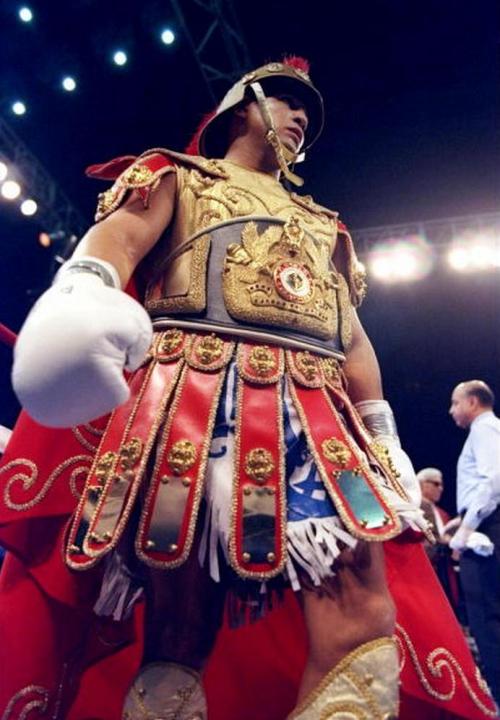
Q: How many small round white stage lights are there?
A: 8